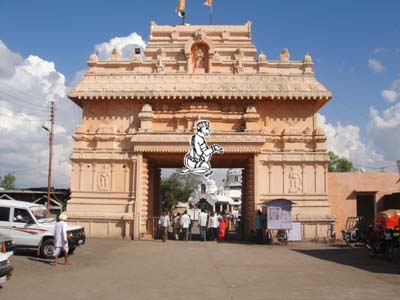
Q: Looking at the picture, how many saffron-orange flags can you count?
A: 2